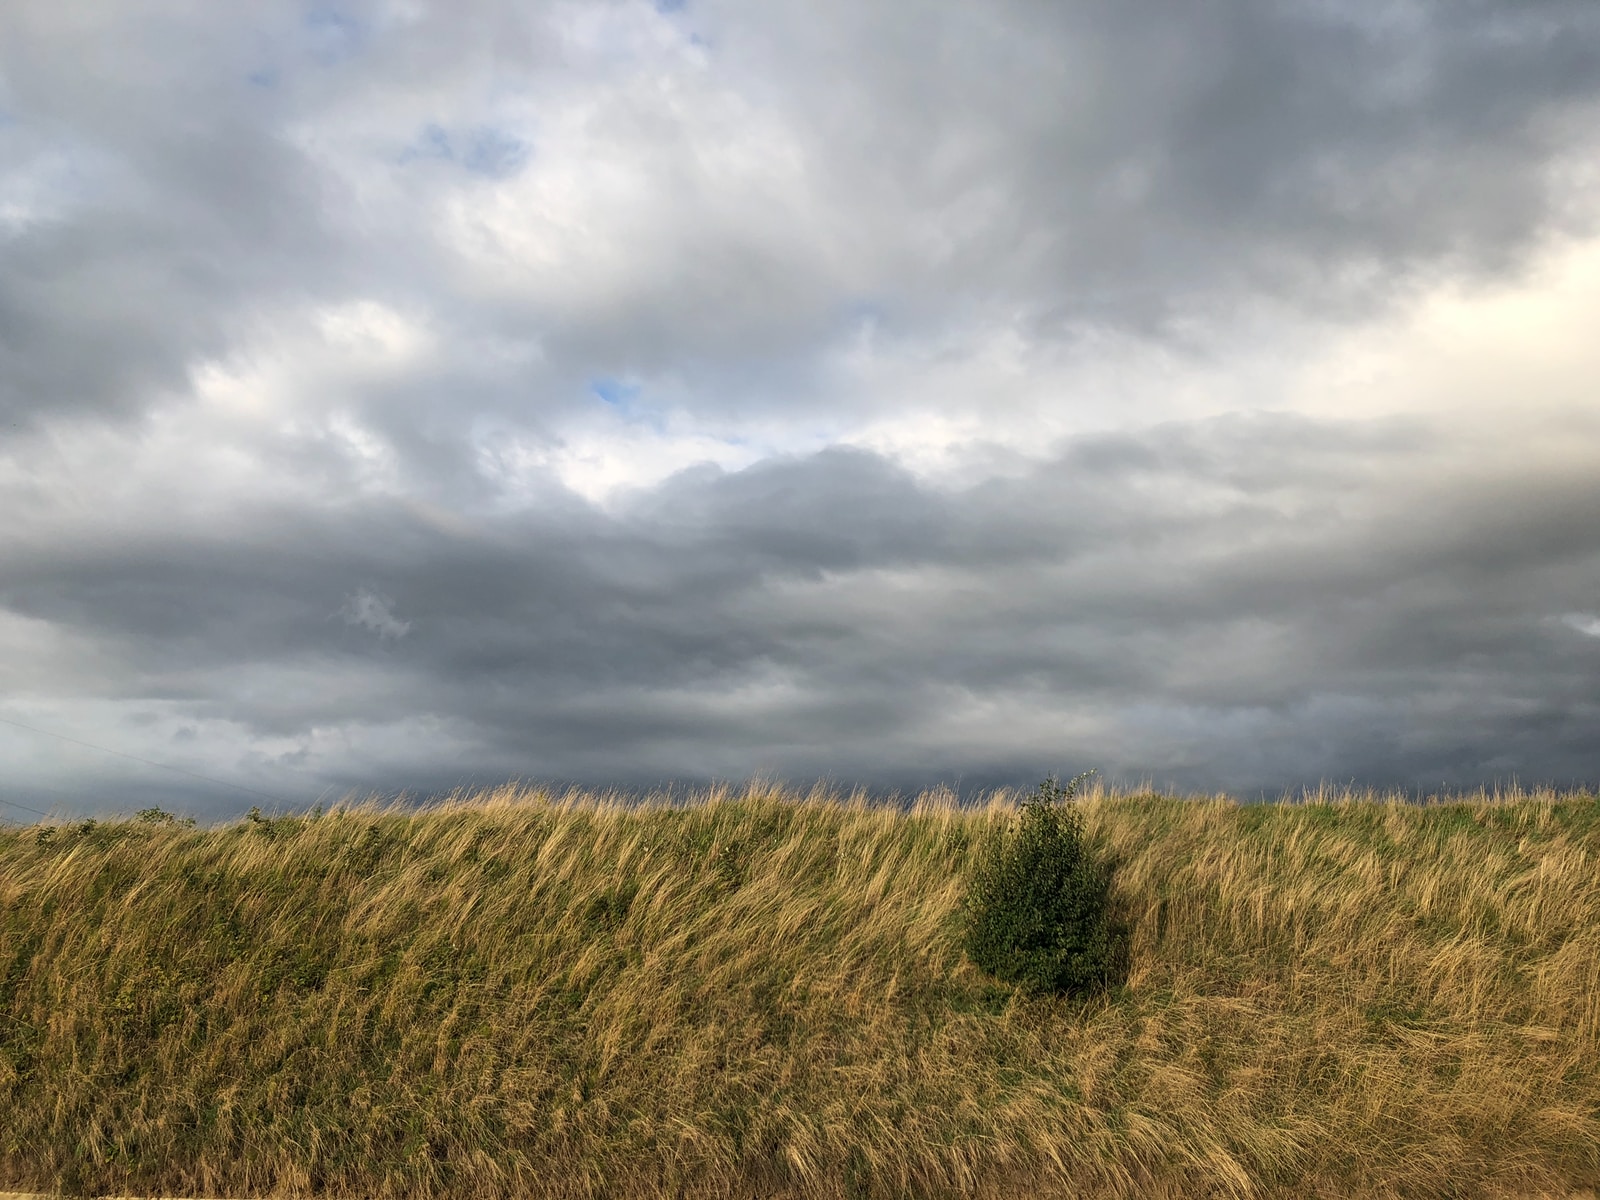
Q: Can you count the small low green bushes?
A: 1